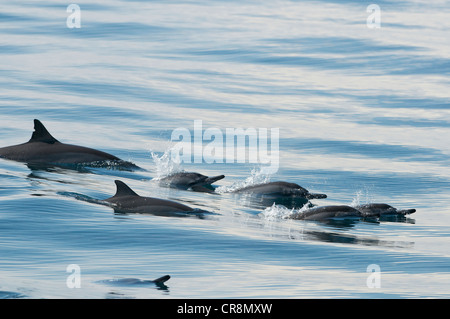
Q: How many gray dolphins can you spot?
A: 7